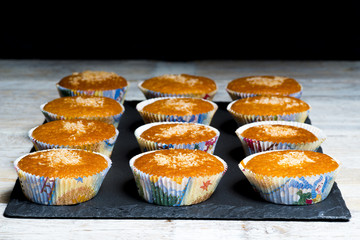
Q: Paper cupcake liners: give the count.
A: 12